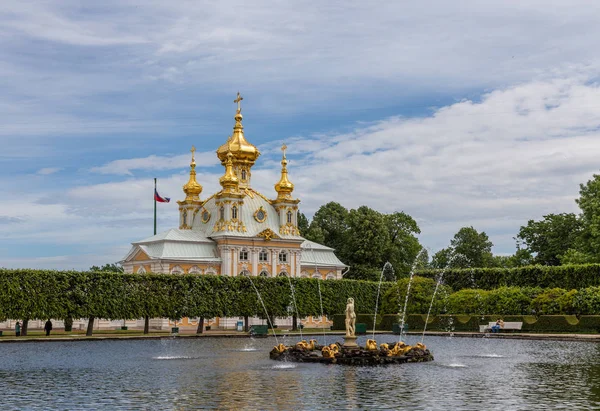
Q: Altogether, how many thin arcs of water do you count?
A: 6